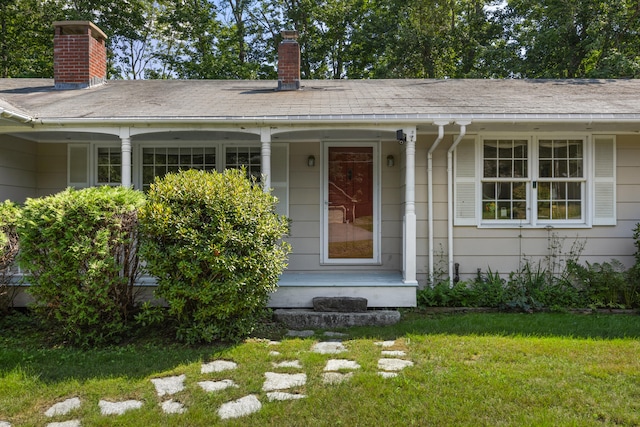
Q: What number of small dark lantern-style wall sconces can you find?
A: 2